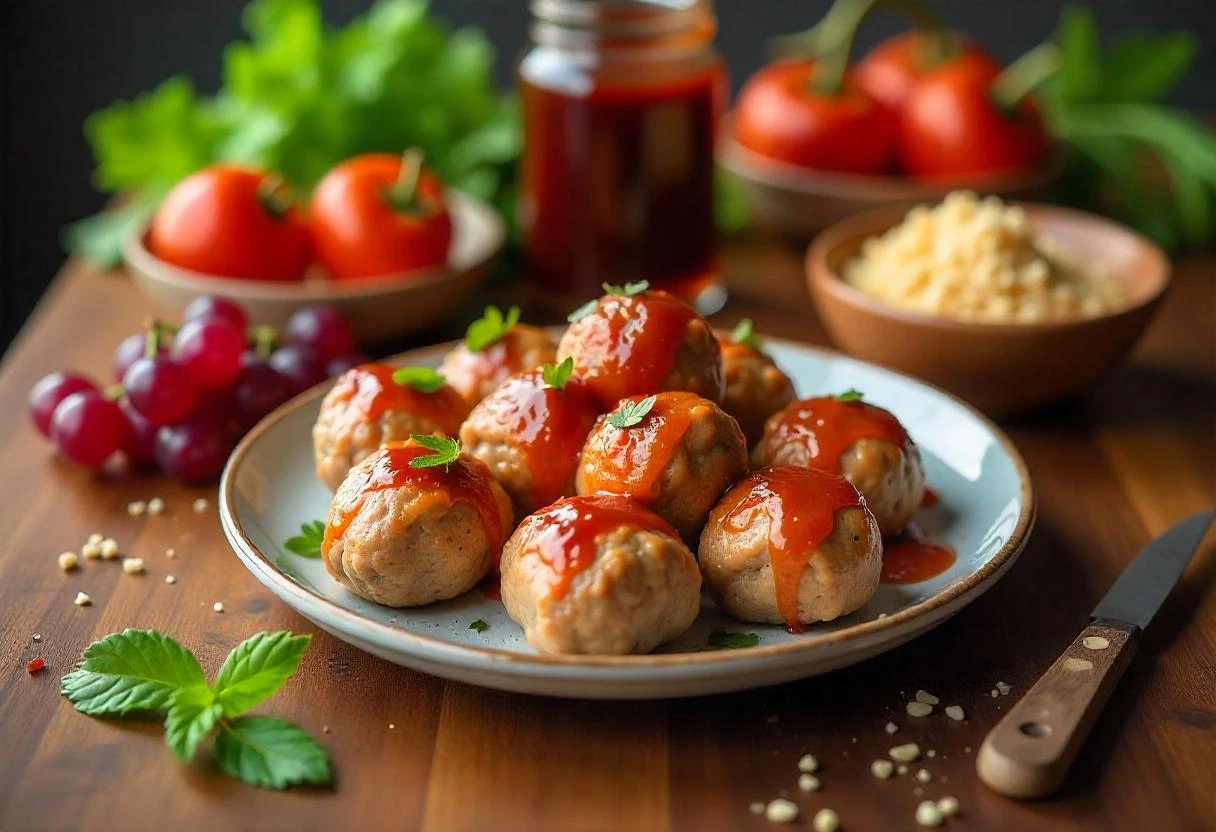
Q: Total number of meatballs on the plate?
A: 10